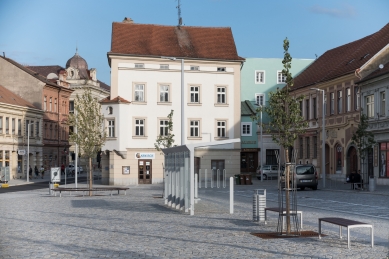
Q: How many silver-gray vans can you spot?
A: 1